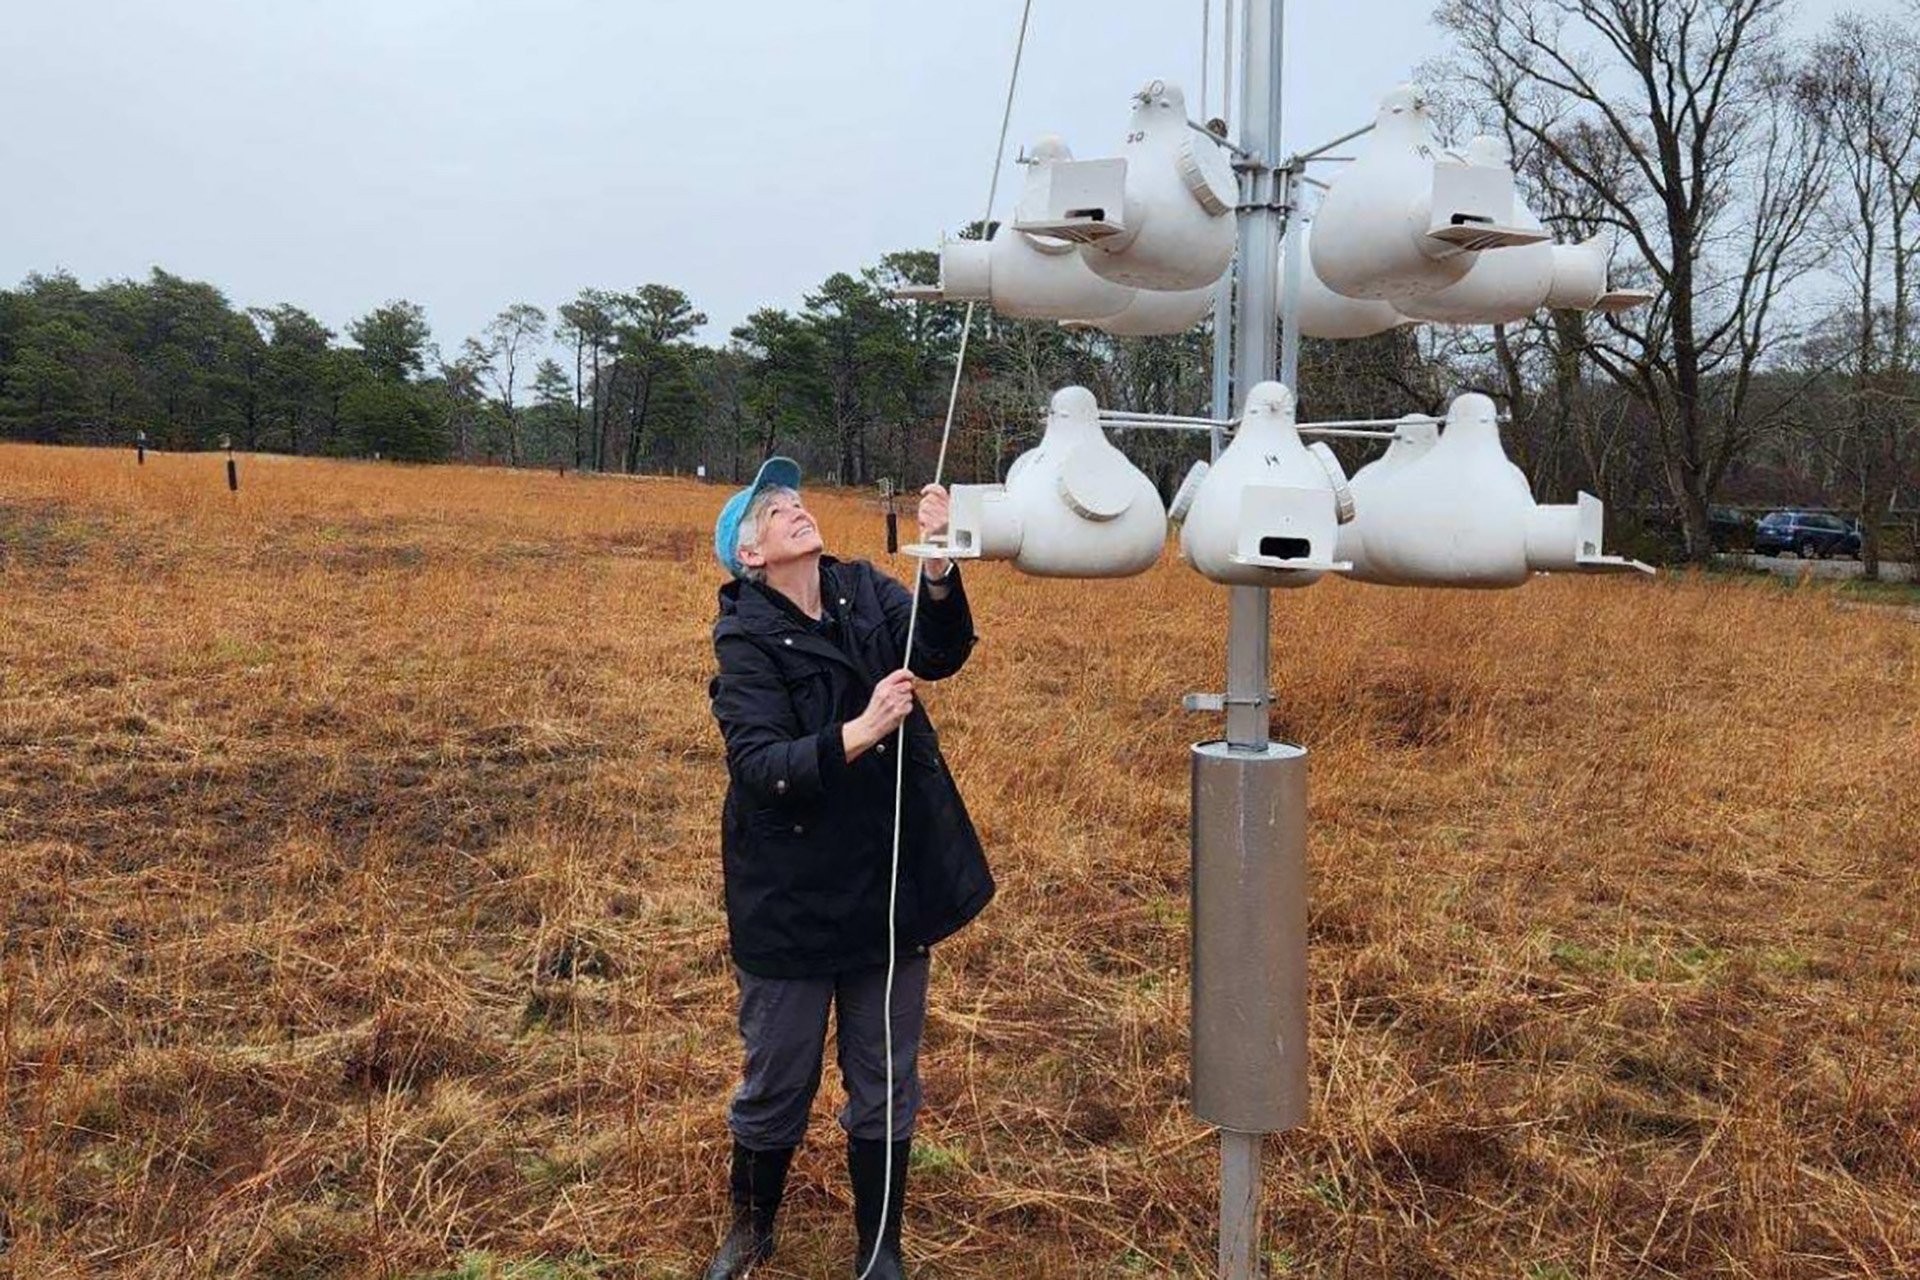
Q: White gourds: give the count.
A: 10